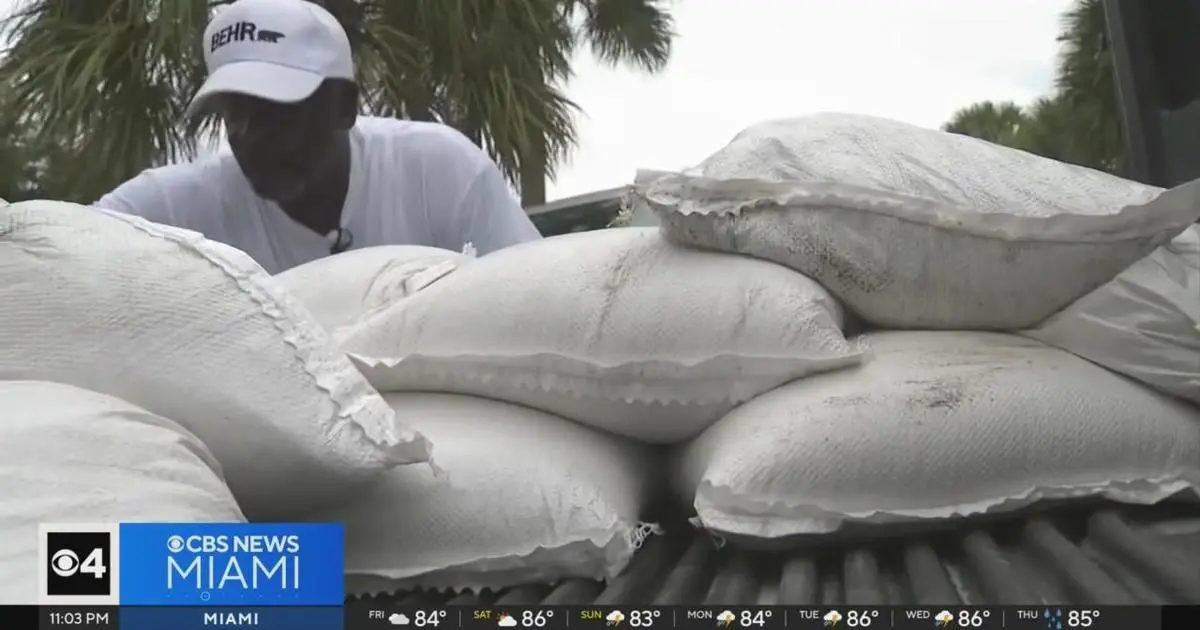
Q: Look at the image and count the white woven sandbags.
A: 8